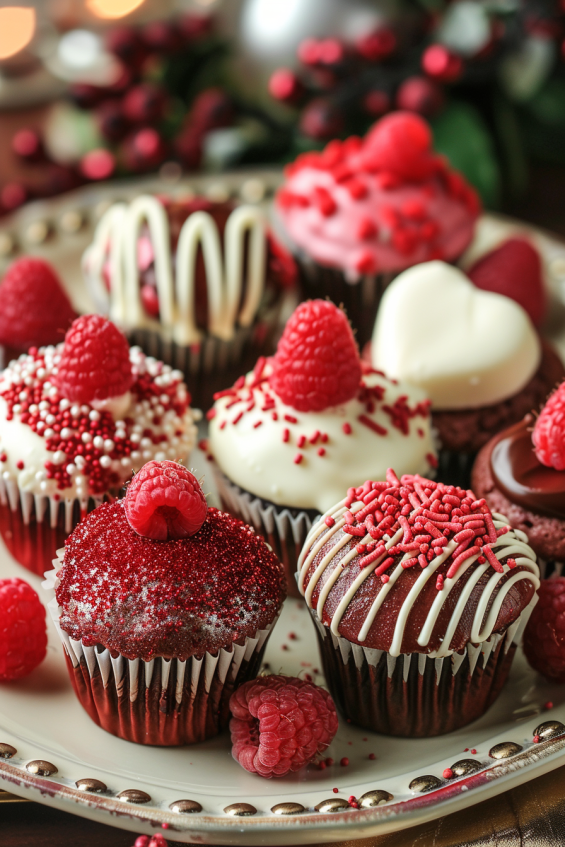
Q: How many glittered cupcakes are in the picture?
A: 1